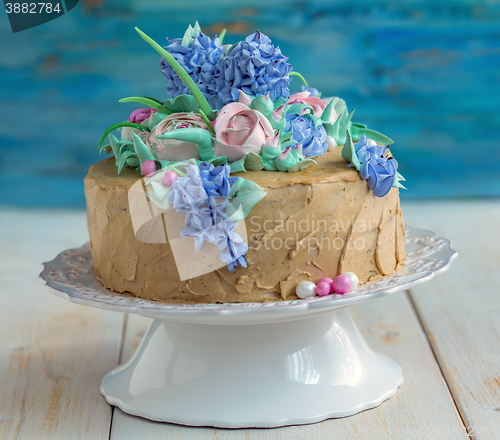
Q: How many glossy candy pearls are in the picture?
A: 9